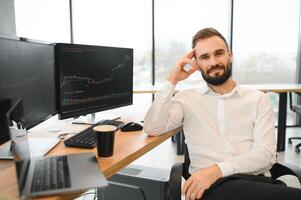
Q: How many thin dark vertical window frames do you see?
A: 3